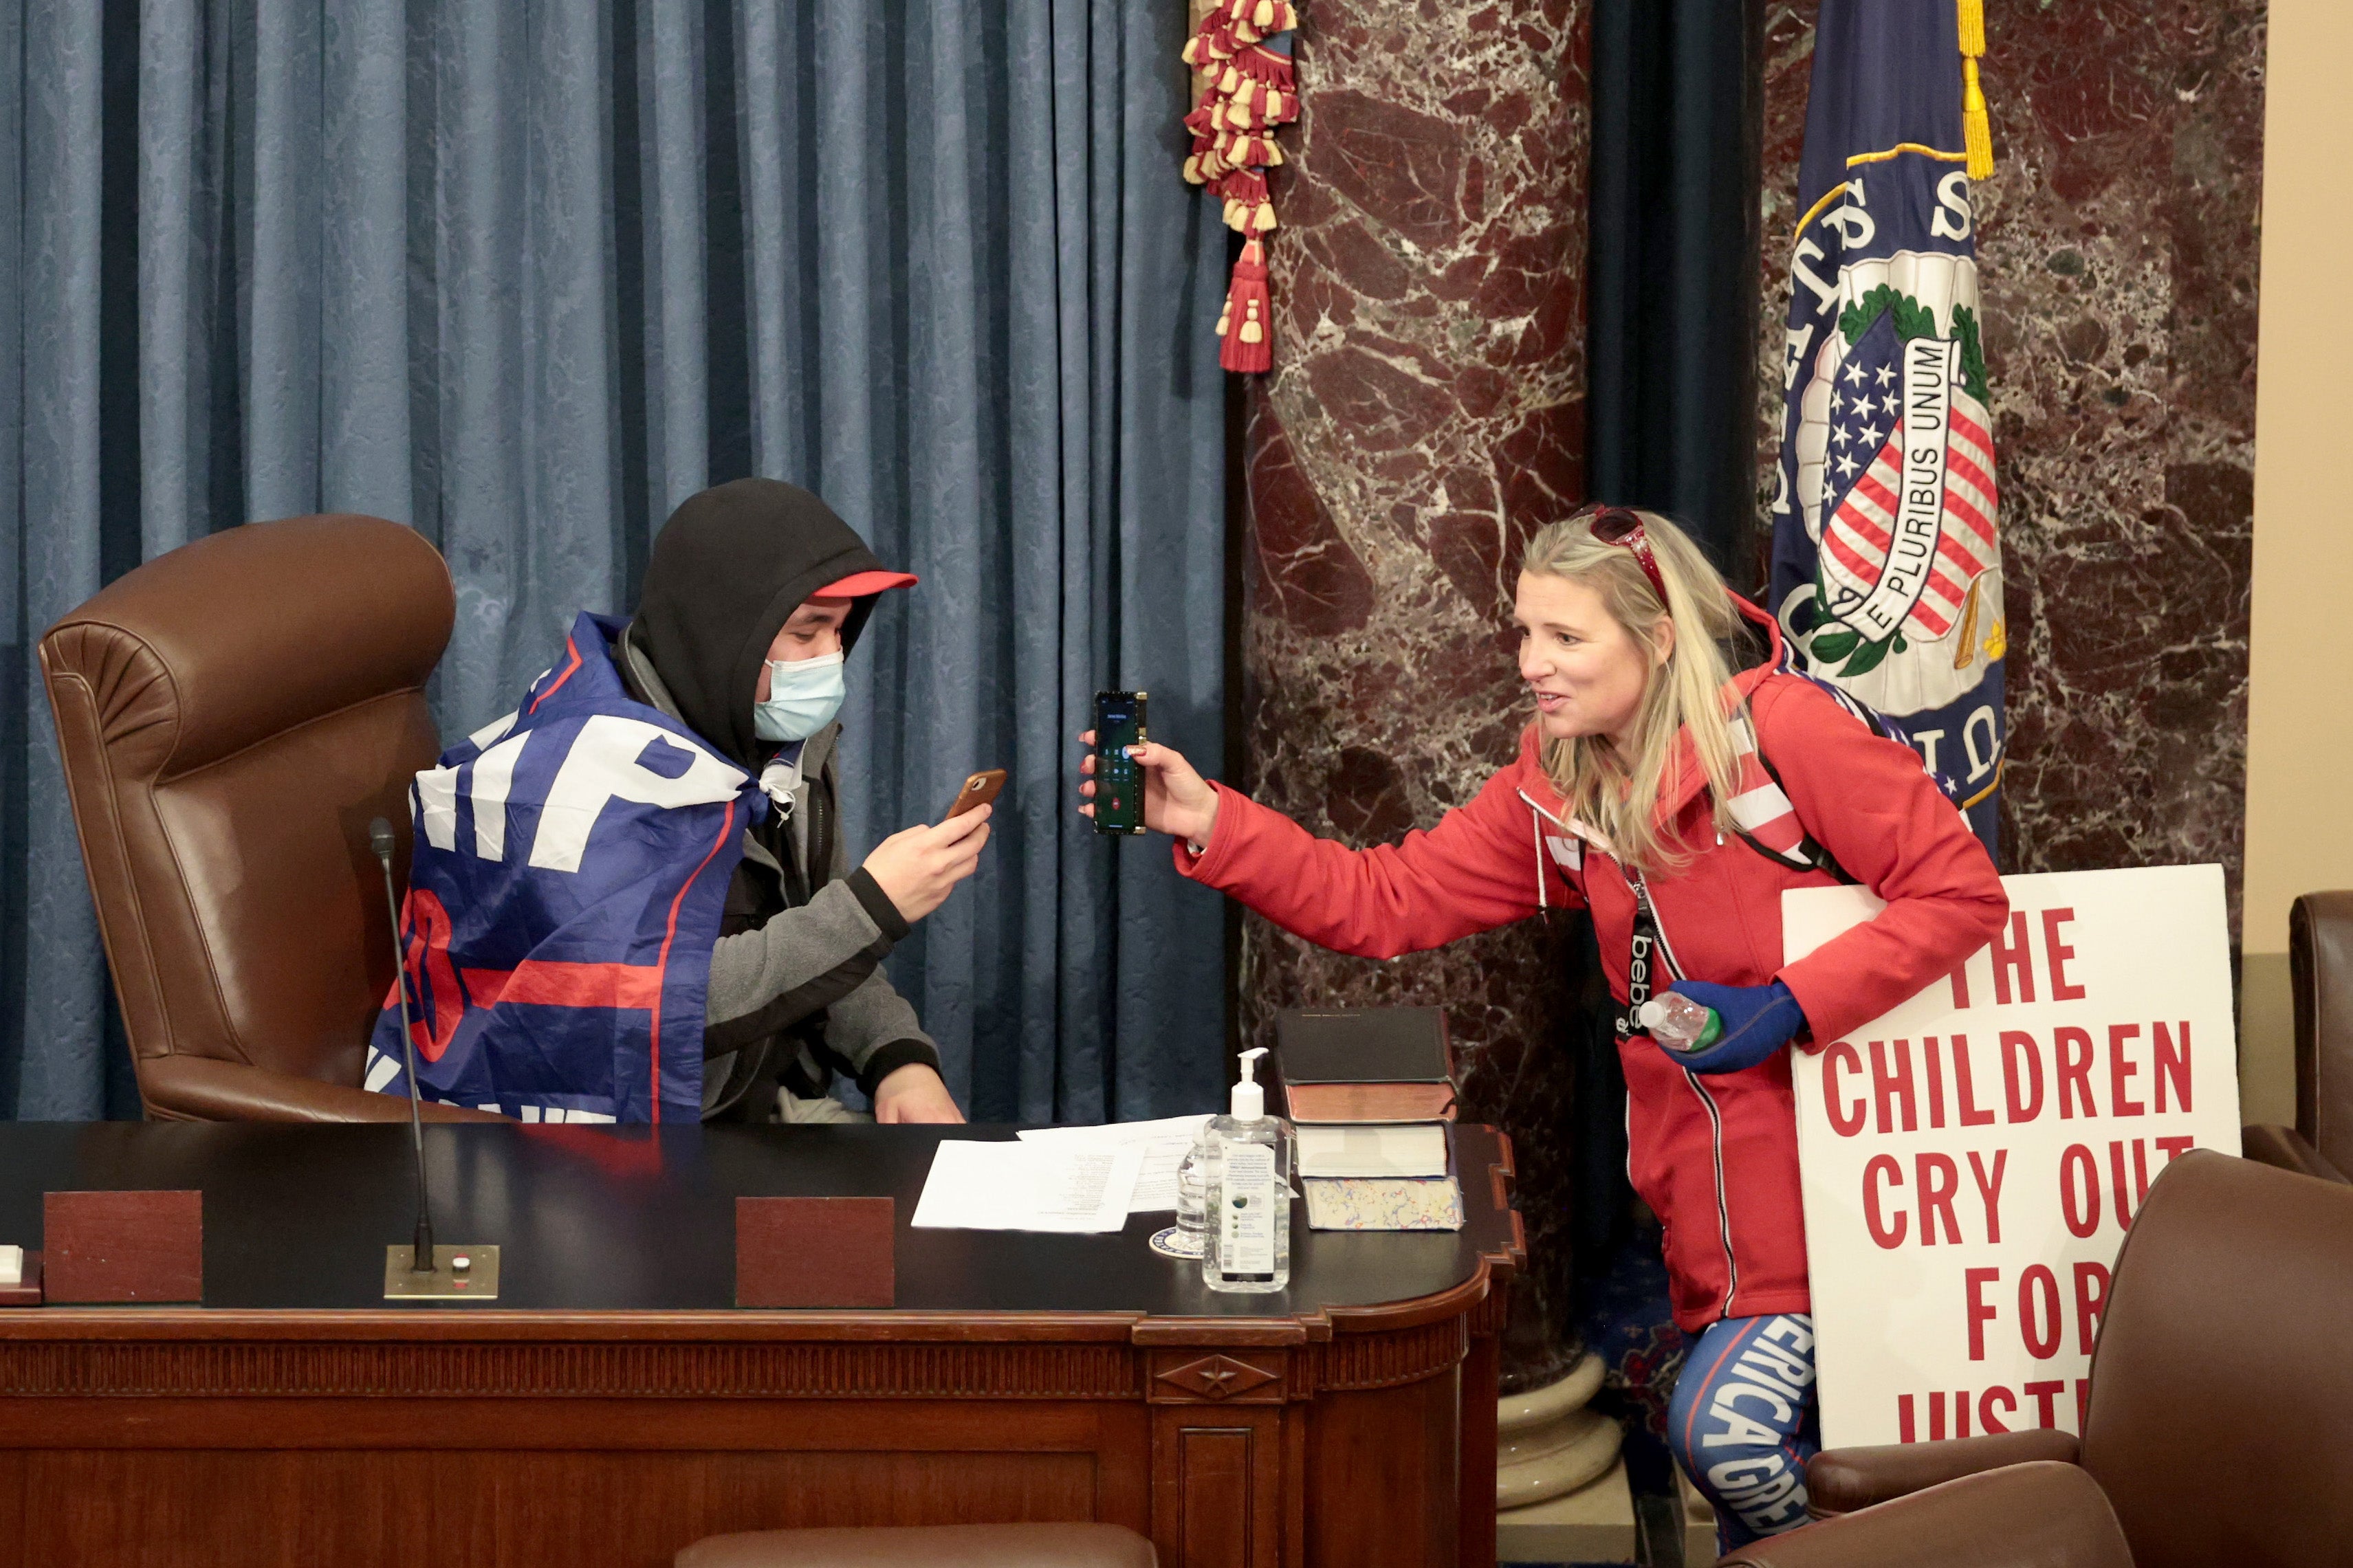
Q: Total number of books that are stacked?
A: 3